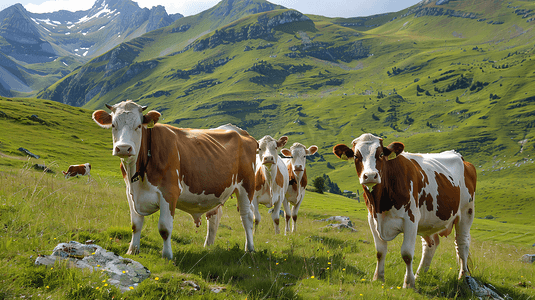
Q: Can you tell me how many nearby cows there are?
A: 4